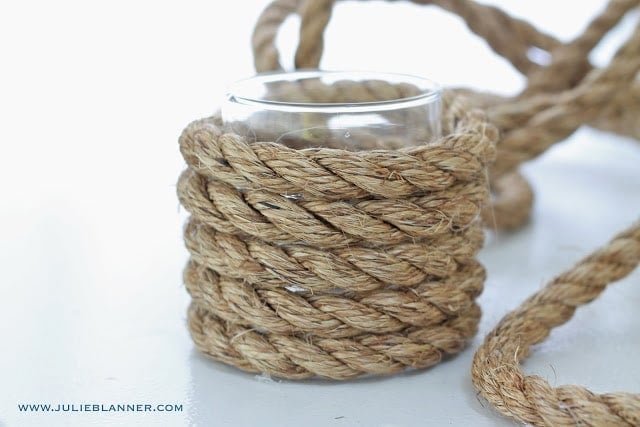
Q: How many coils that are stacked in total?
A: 5